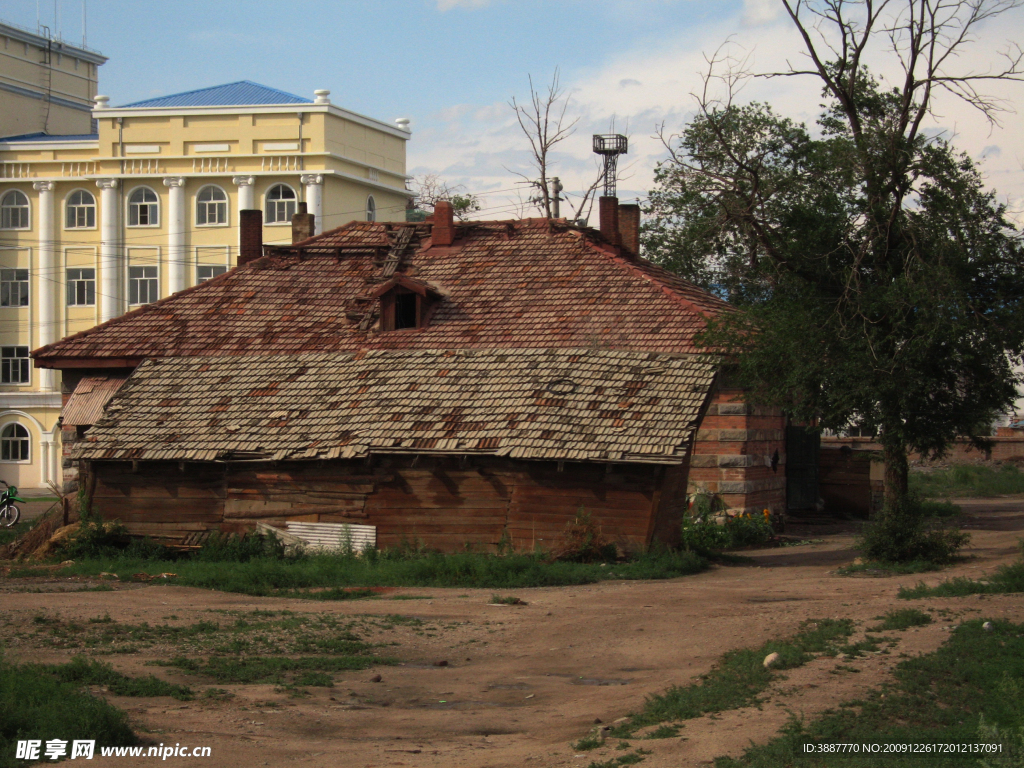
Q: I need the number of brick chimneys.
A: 5